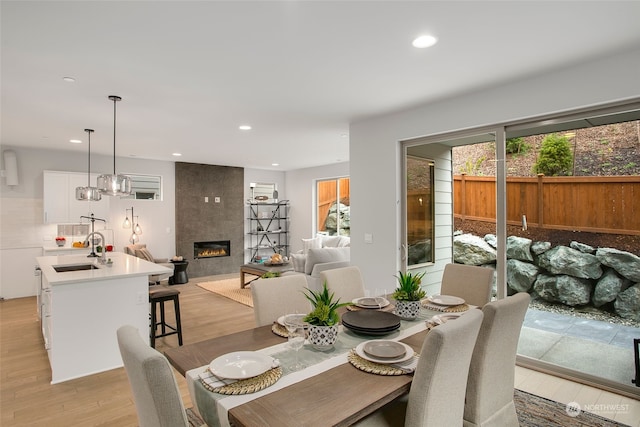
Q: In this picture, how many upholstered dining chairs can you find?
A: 6